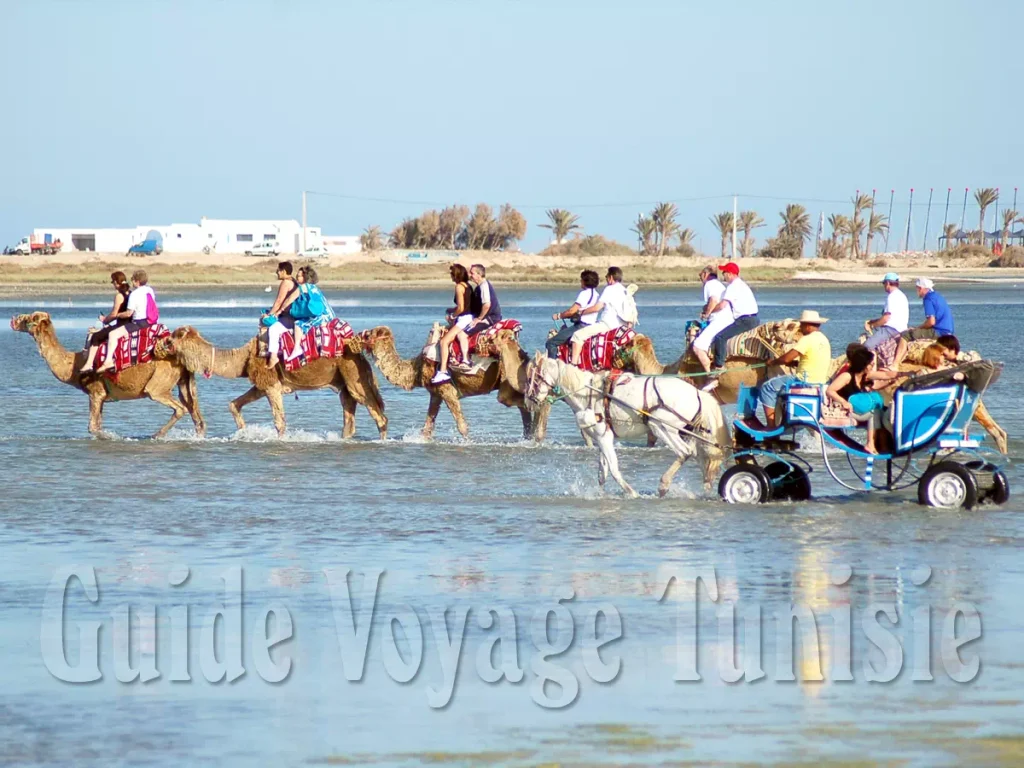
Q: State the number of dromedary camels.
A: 6